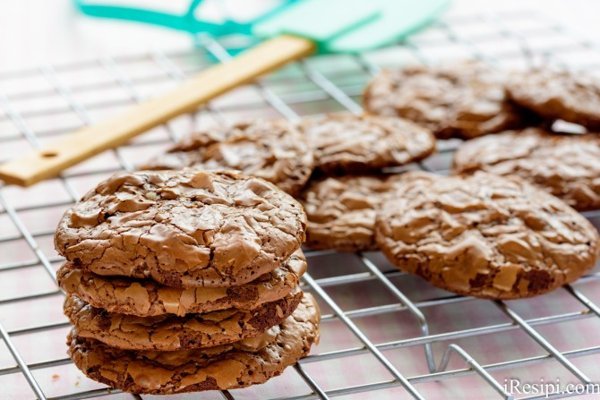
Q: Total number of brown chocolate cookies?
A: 11